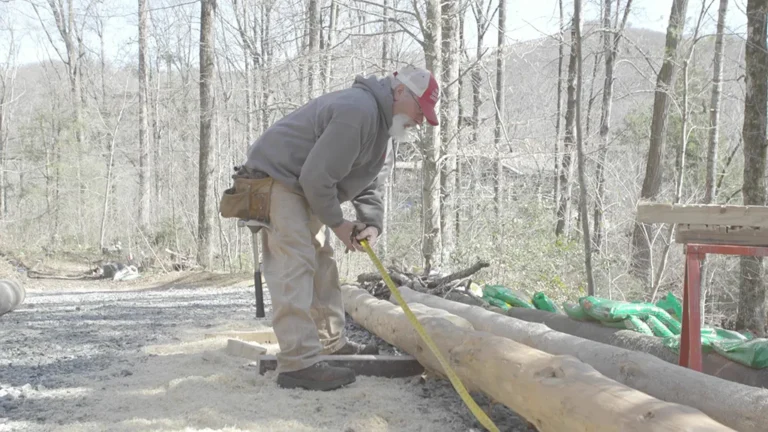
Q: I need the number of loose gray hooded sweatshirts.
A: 1